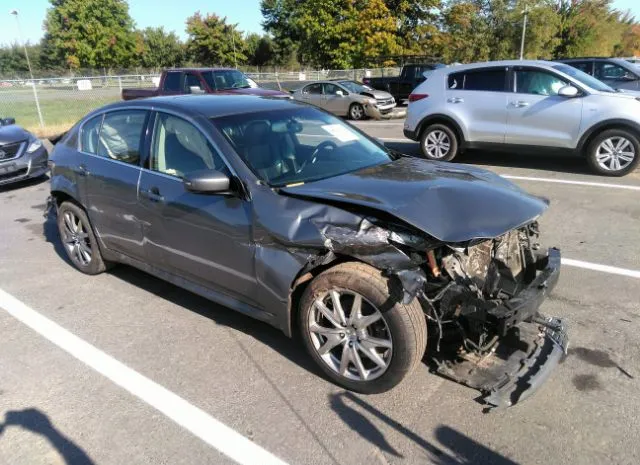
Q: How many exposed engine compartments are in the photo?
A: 1